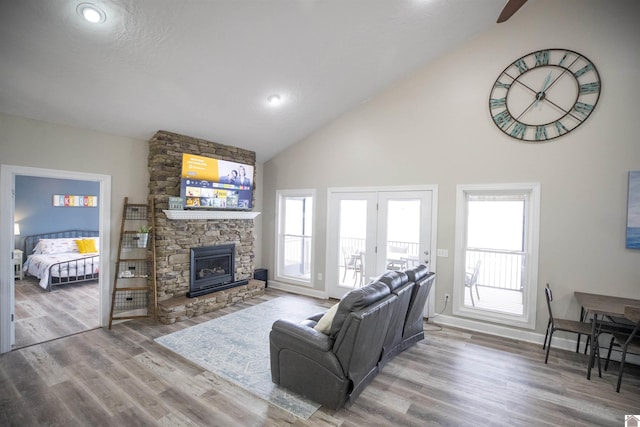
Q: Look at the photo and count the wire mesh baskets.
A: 4